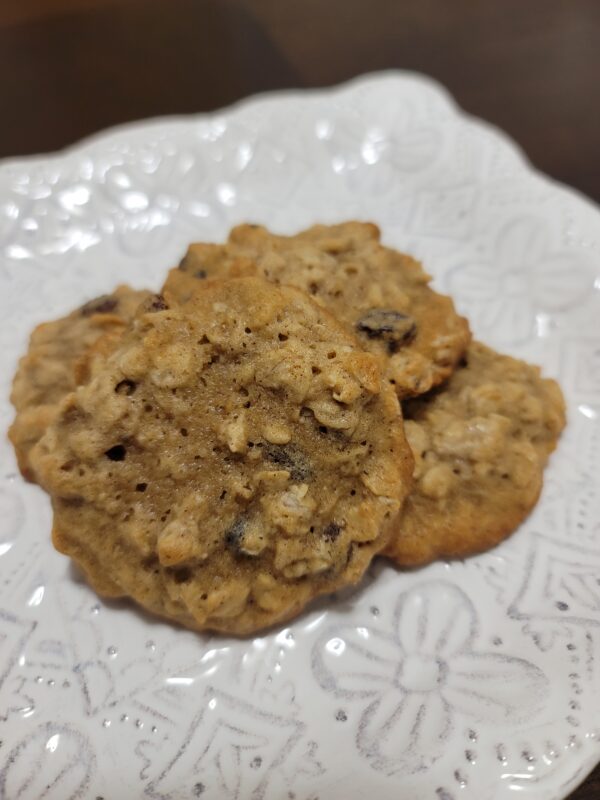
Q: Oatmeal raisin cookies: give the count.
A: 4